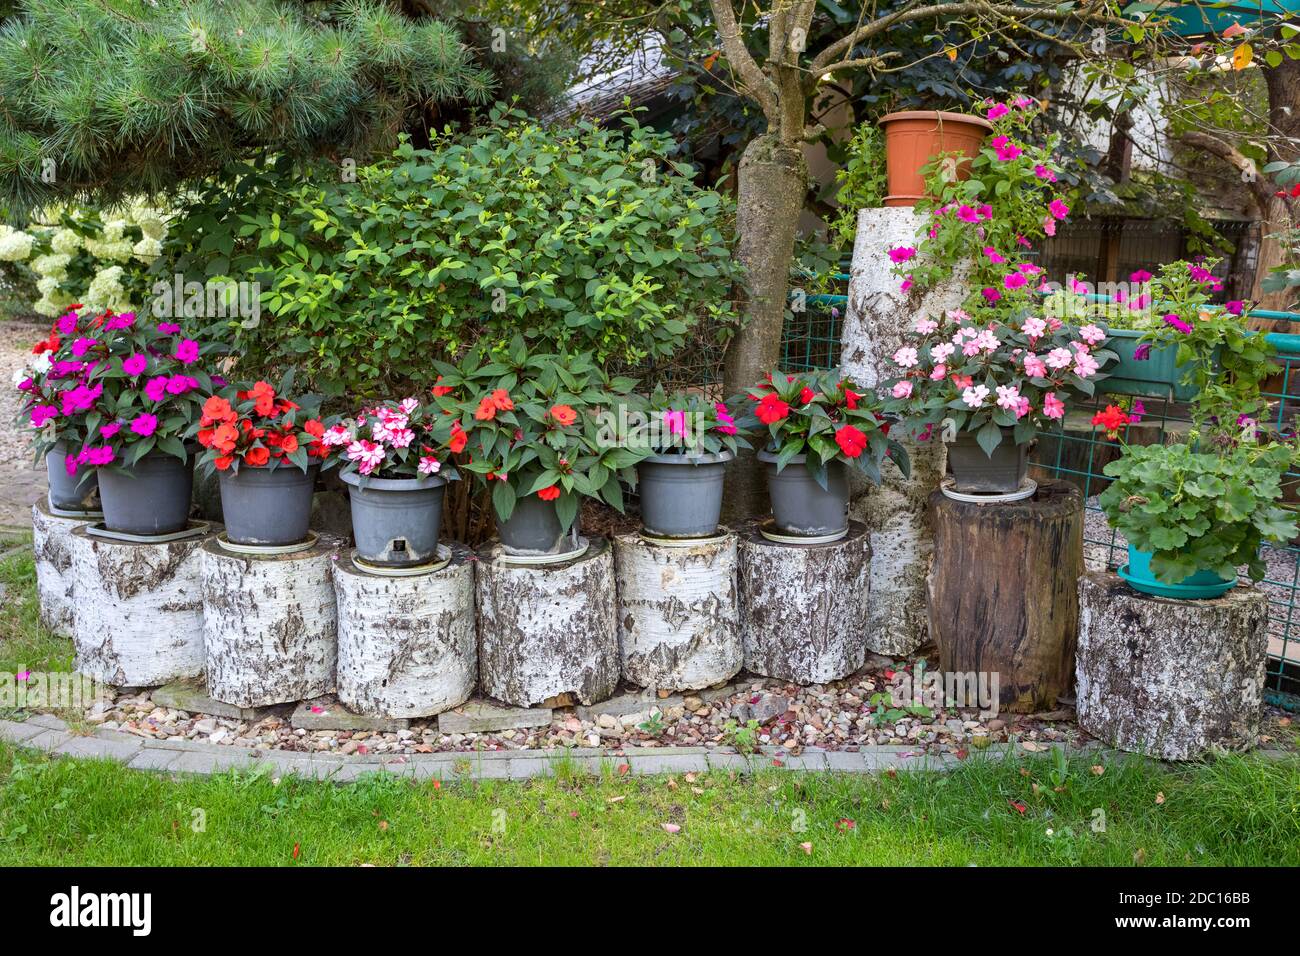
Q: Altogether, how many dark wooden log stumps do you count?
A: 1